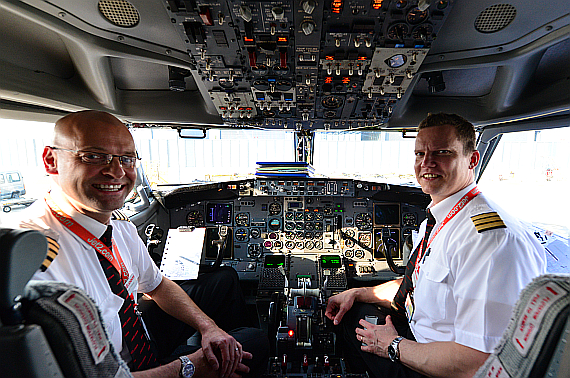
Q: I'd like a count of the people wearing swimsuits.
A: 0